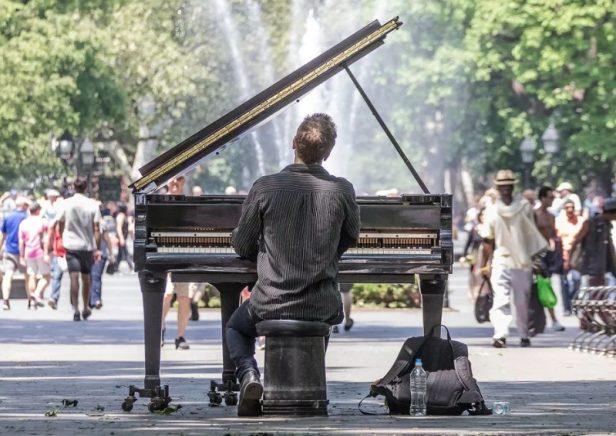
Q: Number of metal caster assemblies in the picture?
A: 2